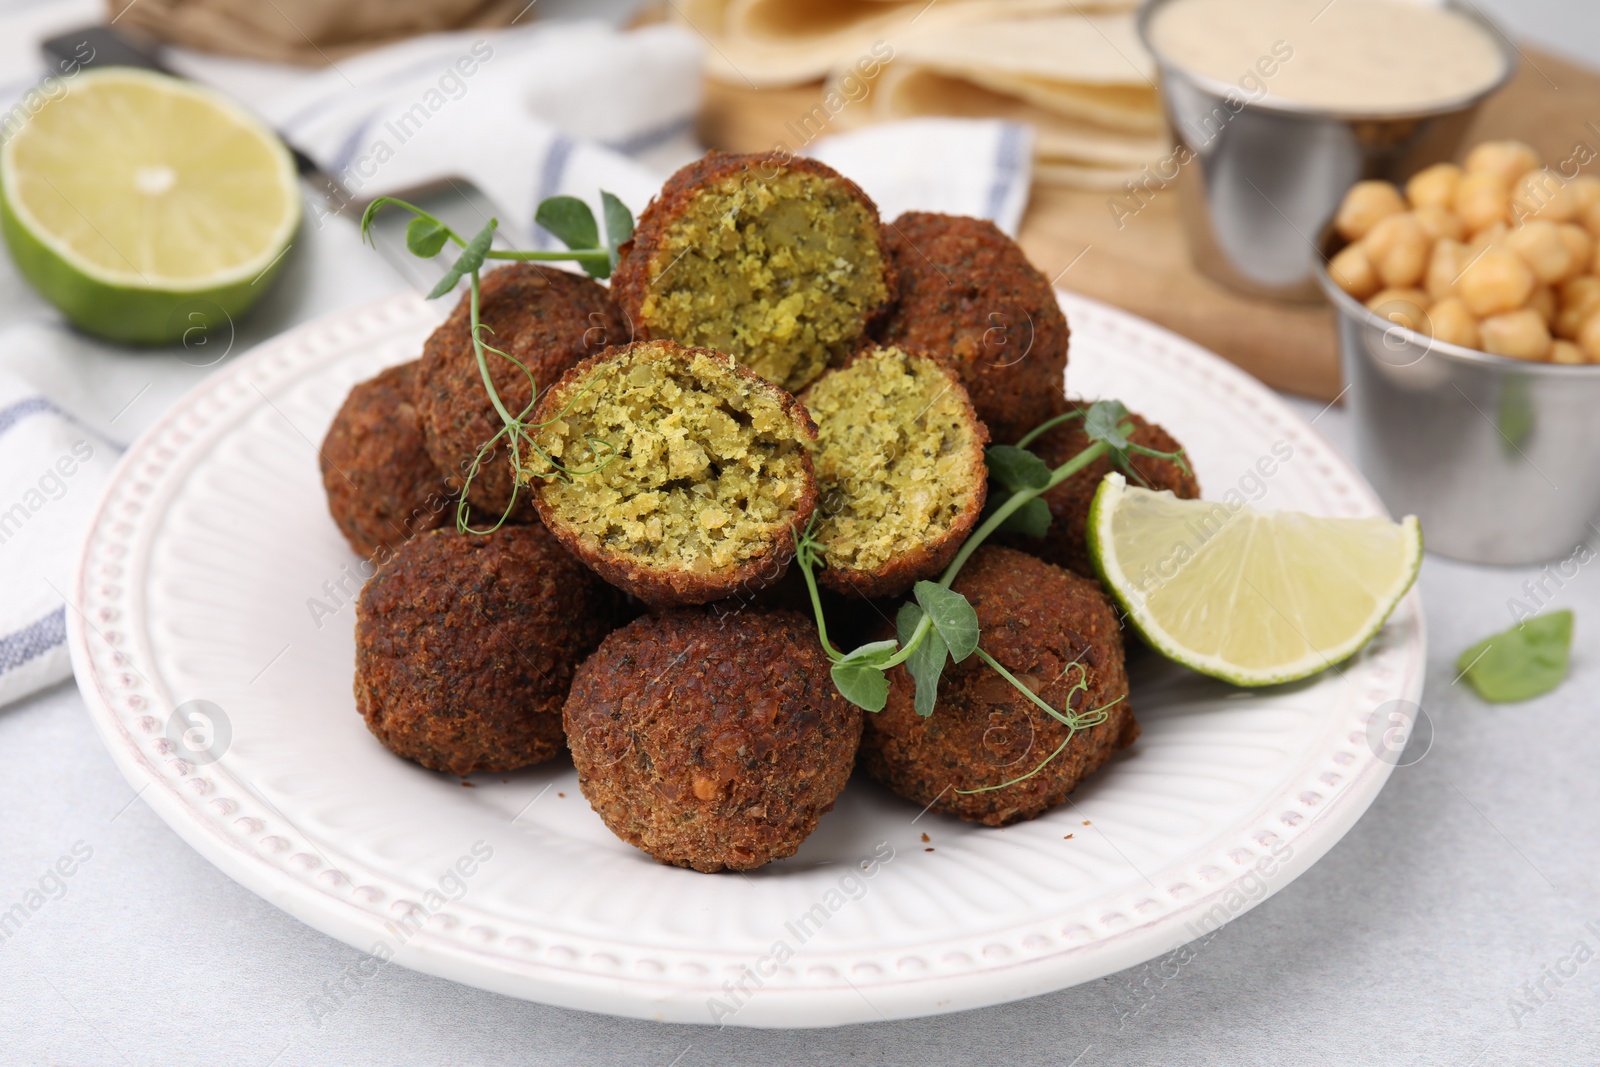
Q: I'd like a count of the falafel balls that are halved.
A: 3